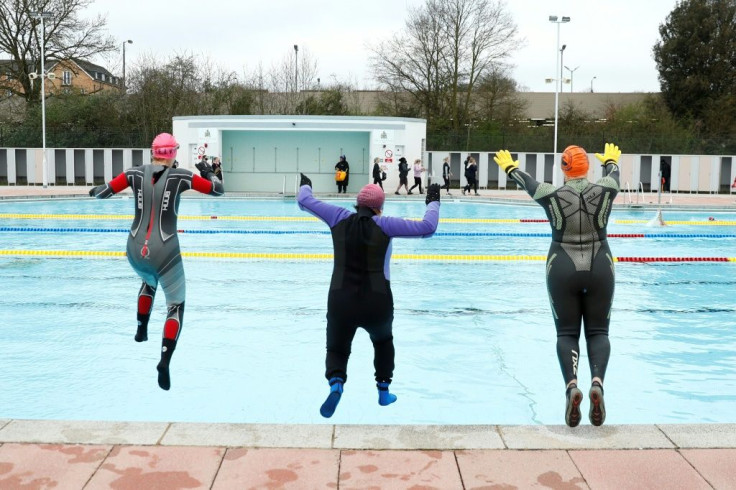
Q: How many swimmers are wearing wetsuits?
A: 3